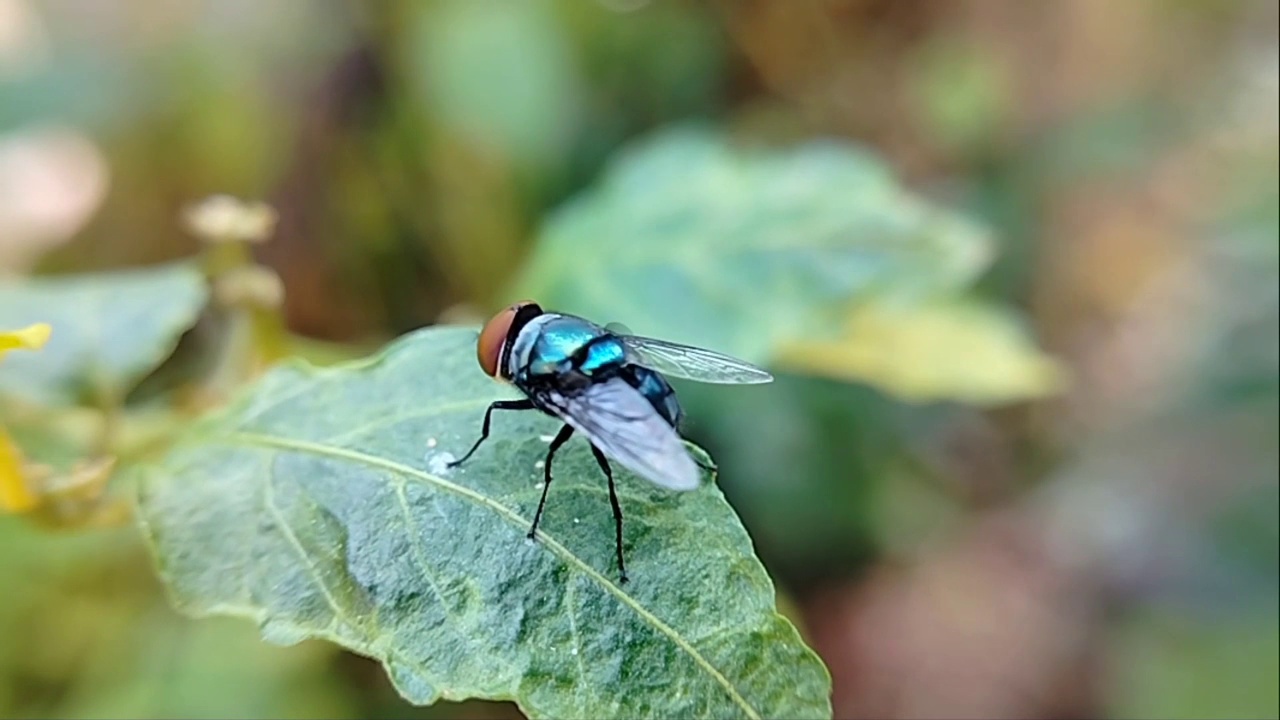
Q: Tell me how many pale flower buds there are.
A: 2